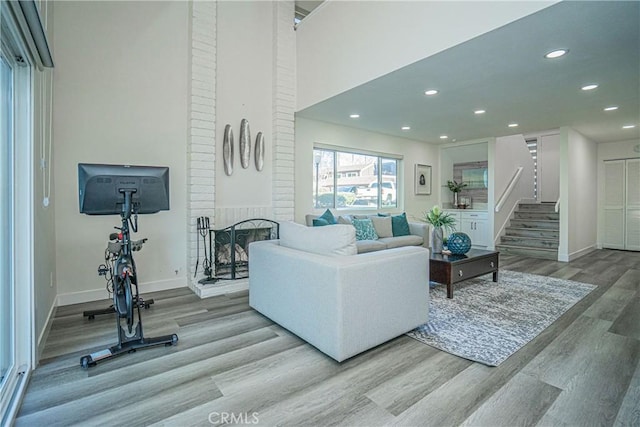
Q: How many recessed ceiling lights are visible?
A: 10